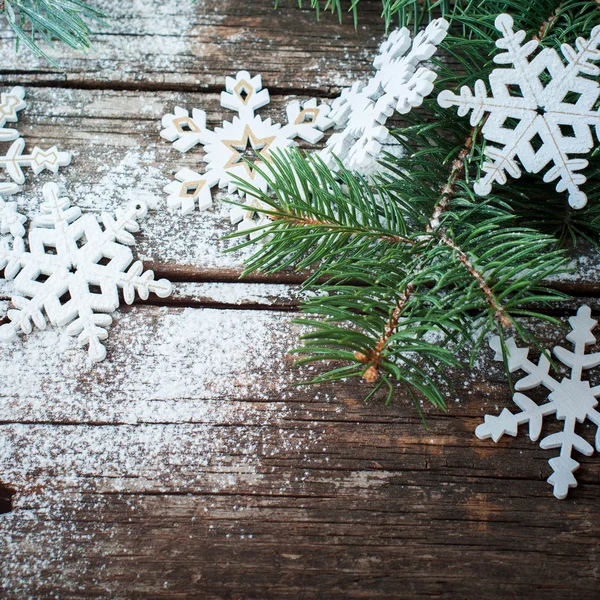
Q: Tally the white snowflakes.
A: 6